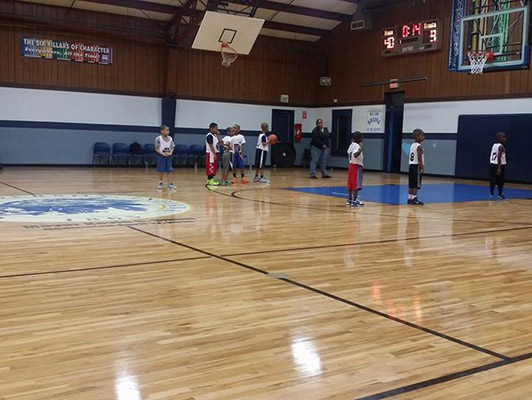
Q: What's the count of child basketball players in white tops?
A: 8